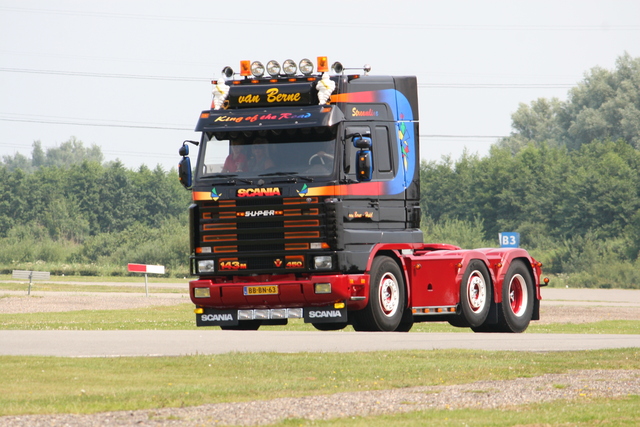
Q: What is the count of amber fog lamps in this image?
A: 2